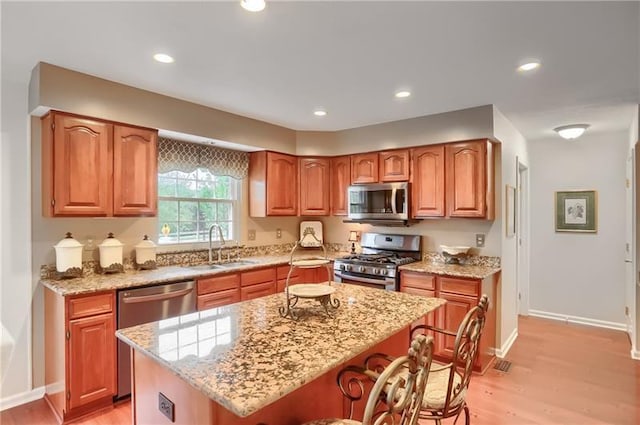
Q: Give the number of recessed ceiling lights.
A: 5